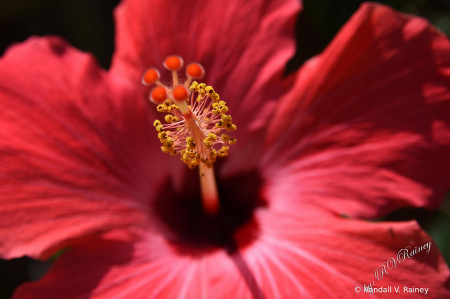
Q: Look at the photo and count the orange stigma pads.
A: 5